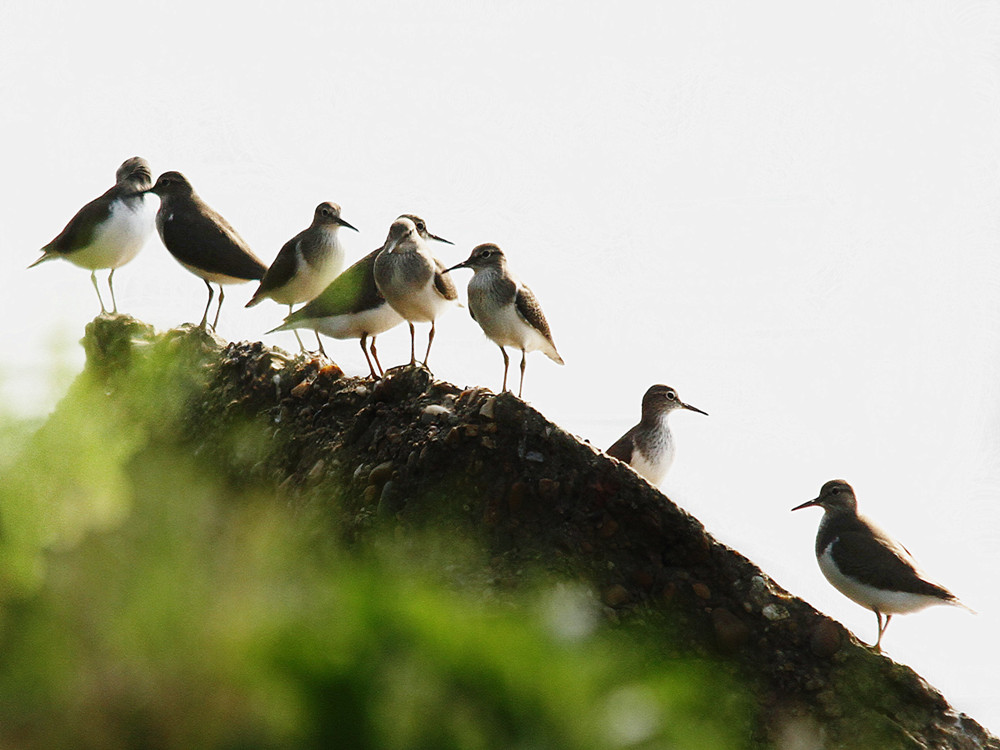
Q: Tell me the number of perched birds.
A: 8